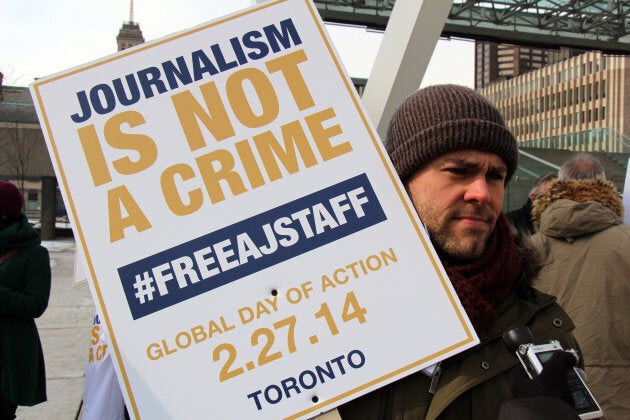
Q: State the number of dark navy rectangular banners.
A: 1